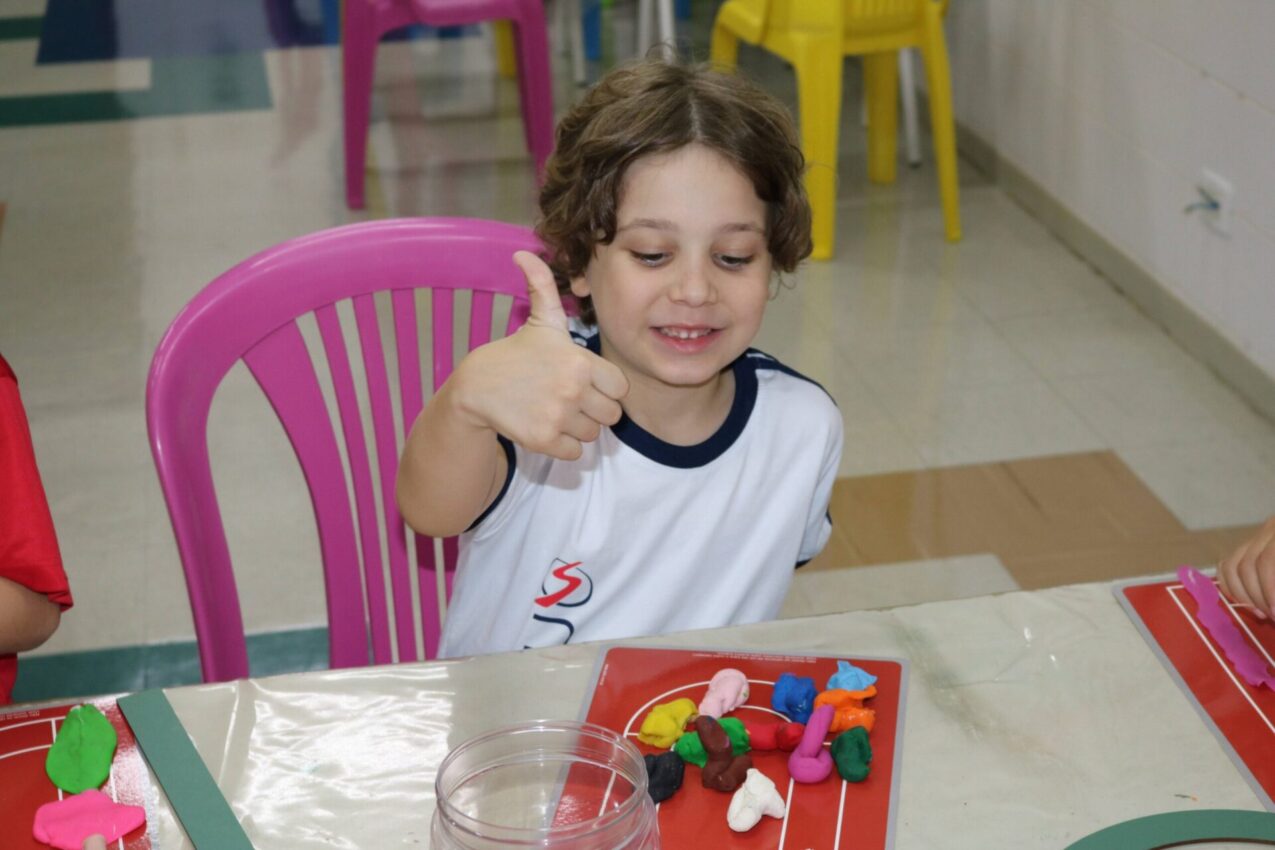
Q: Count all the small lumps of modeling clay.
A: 12